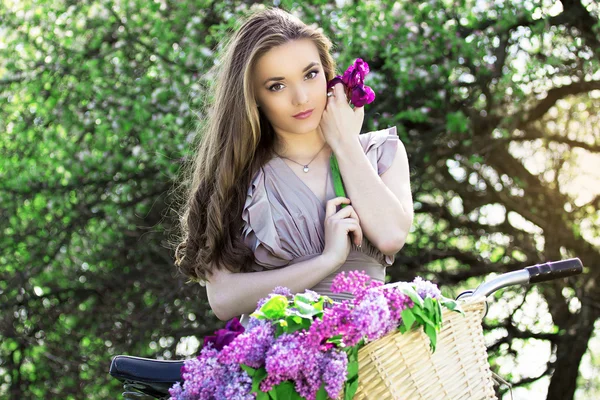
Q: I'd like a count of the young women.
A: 1